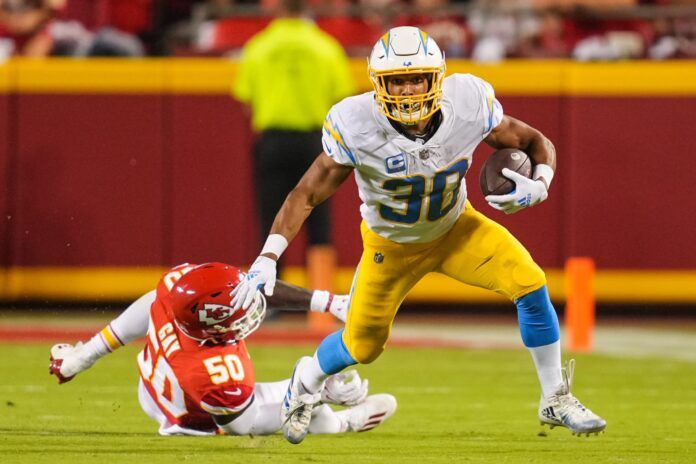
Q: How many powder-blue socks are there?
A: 2